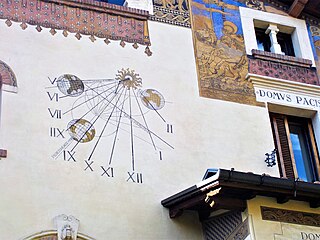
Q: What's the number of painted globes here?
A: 3